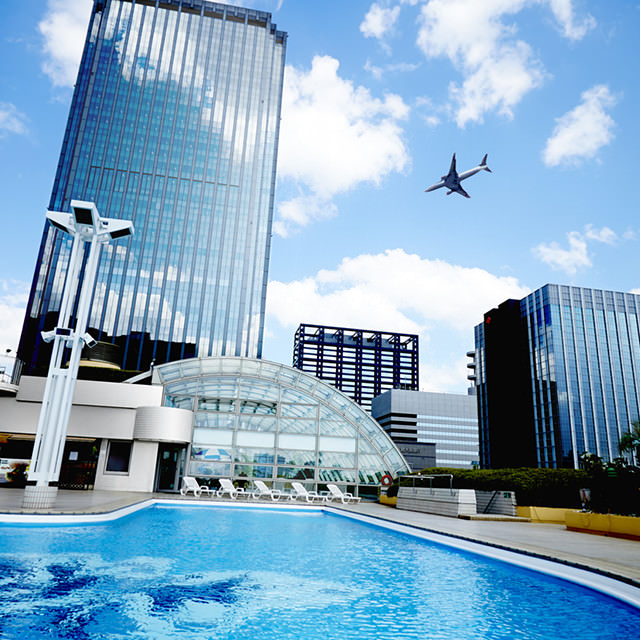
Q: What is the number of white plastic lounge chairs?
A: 5